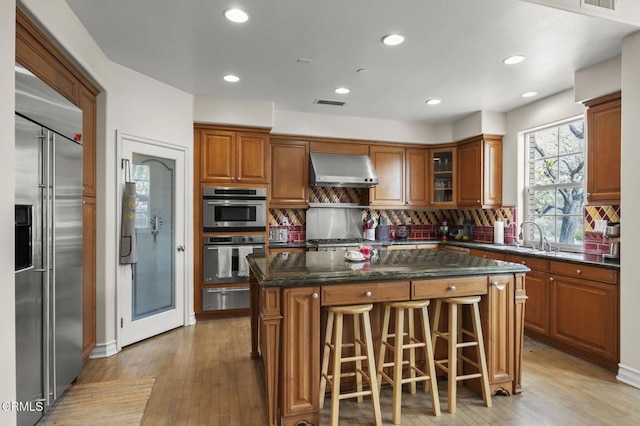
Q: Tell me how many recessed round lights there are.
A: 7